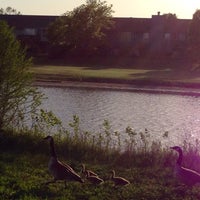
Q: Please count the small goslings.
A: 3